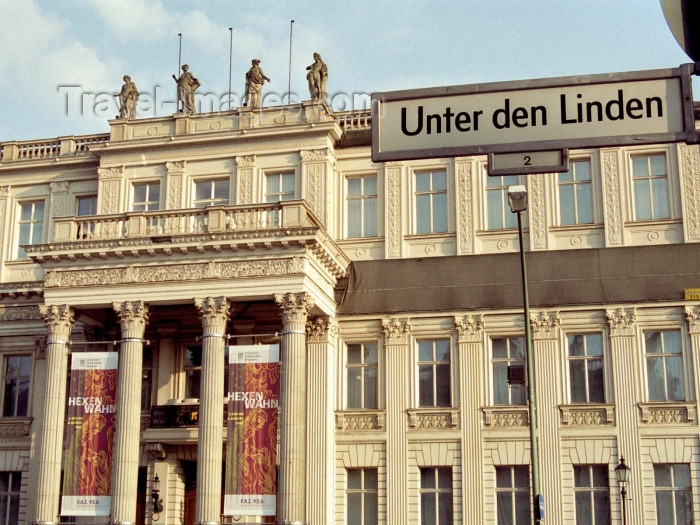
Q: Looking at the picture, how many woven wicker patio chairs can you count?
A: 0